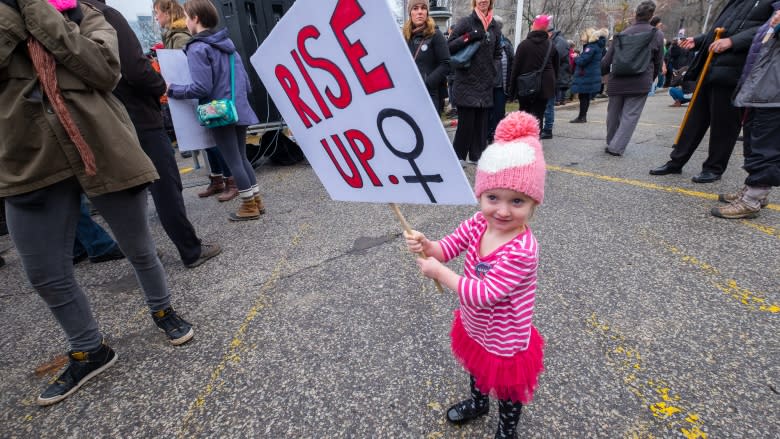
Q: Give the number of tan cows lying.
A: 0